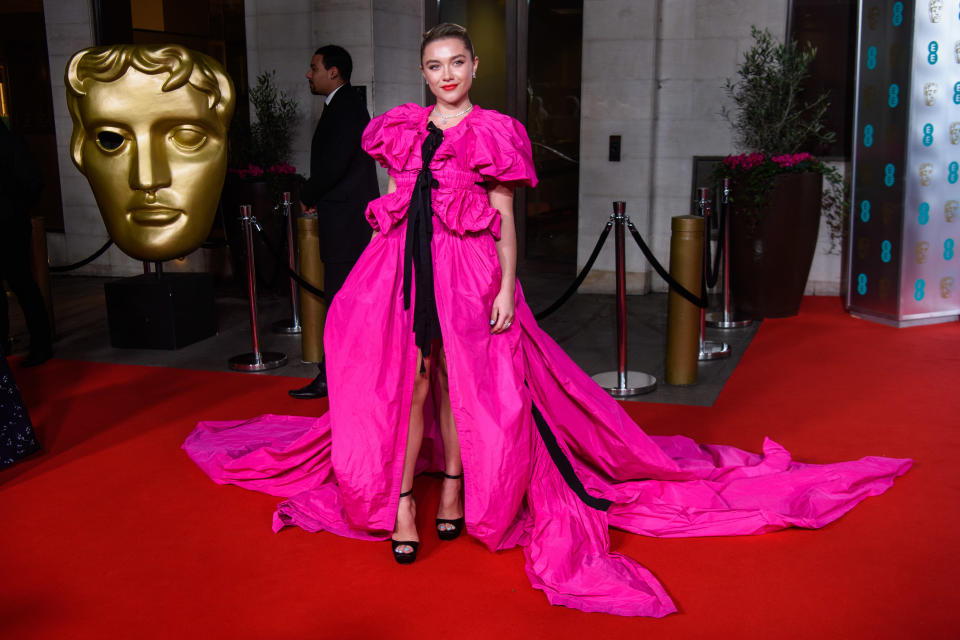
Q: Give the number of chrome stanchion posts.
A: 5